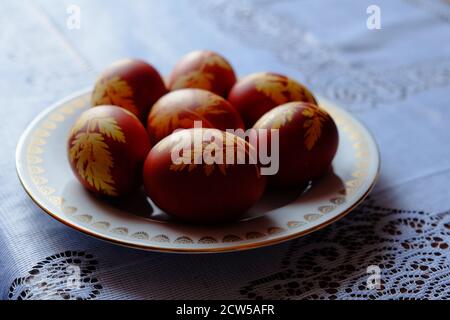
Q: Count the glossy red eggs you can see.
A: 7